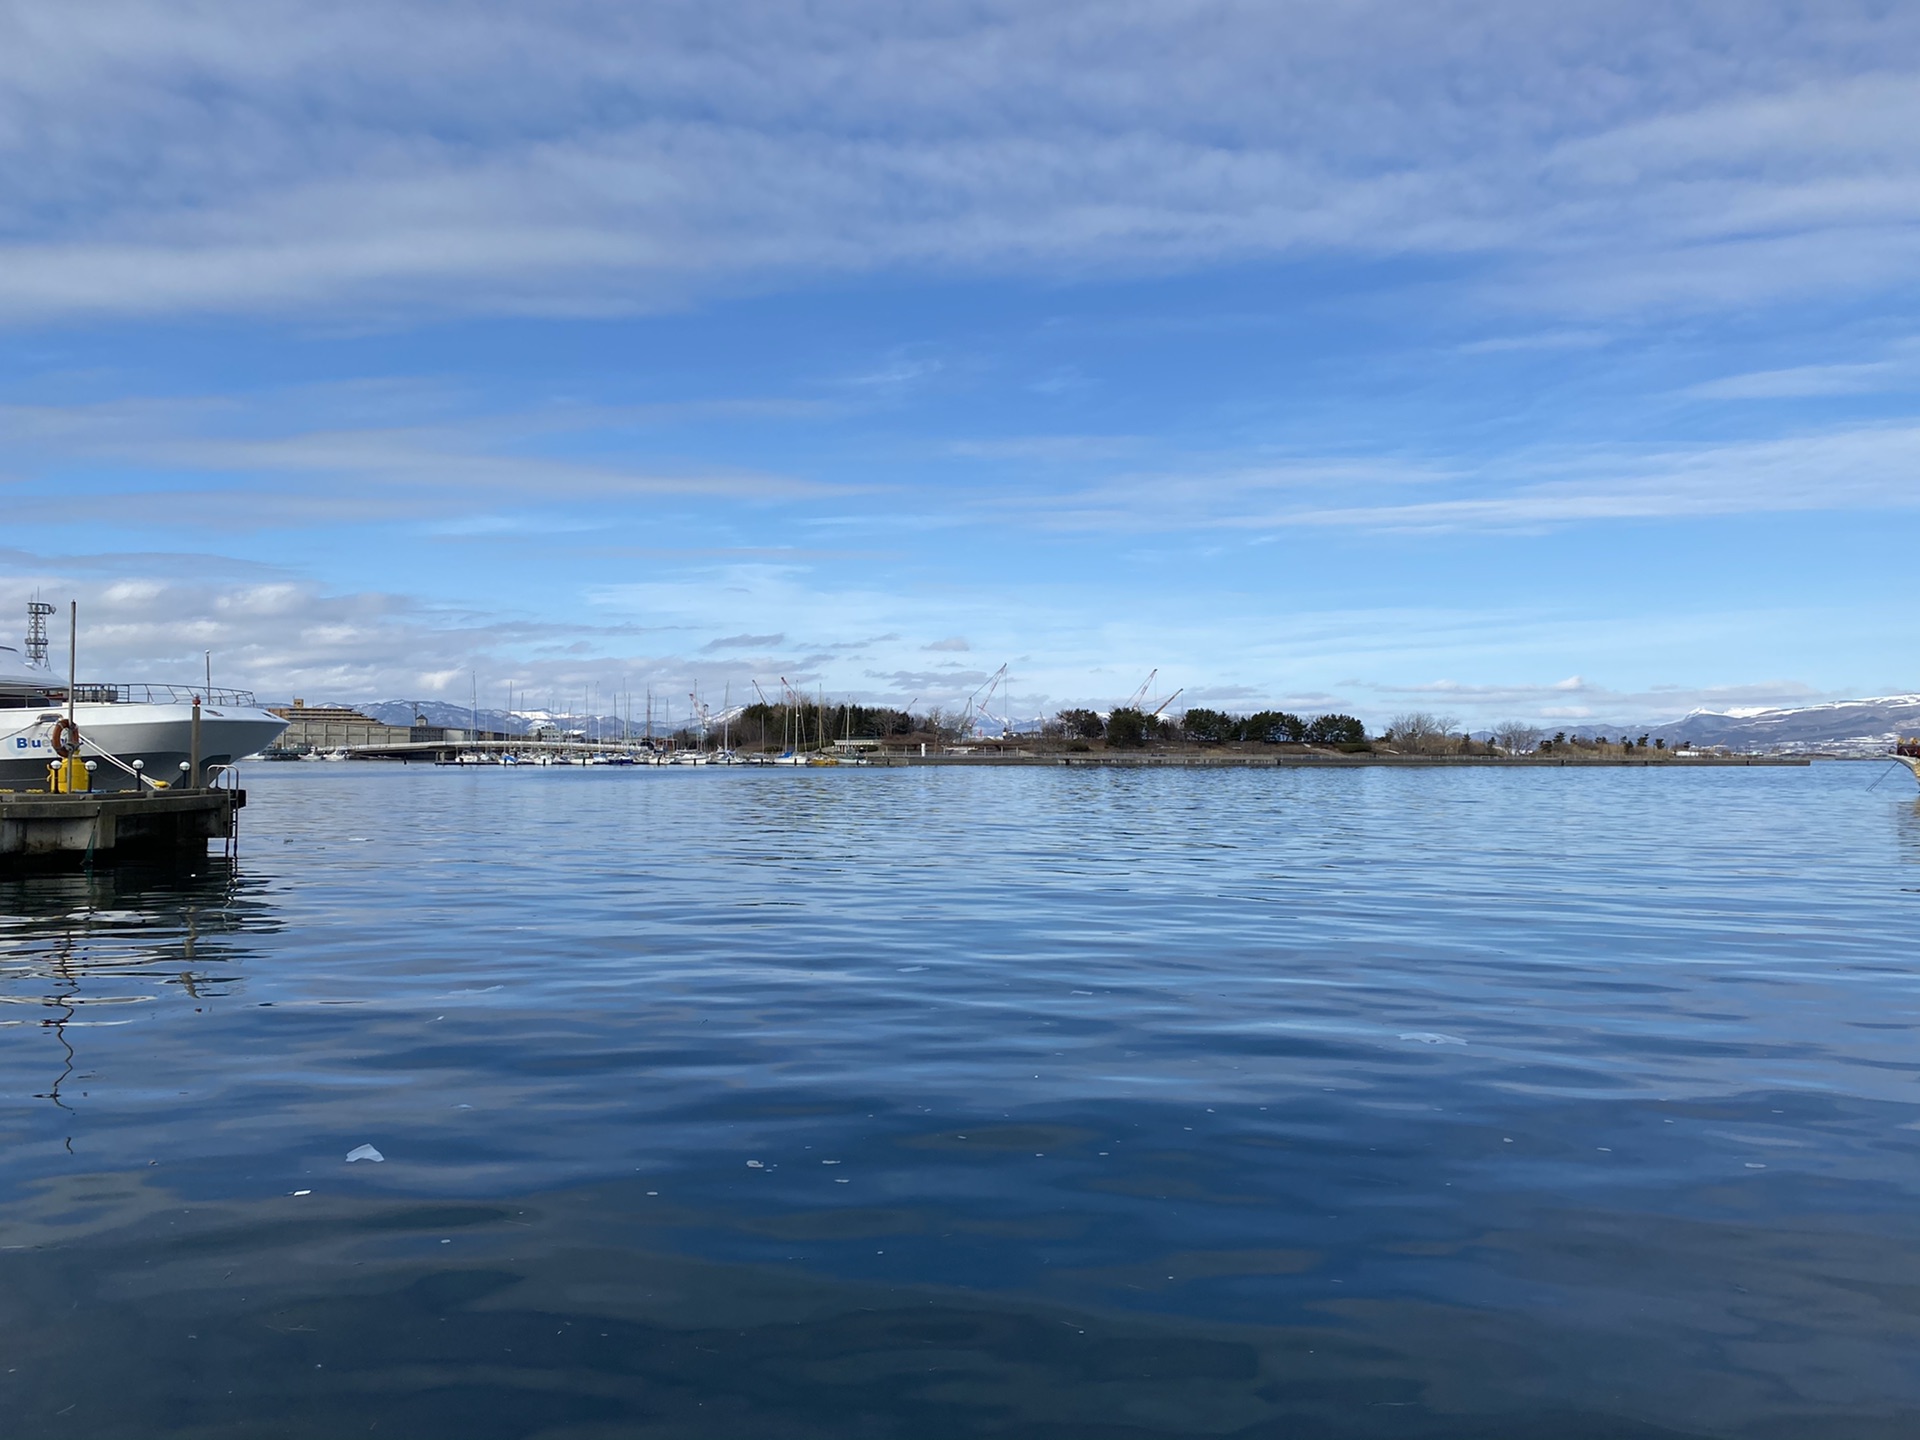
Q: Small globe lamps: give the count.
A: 4